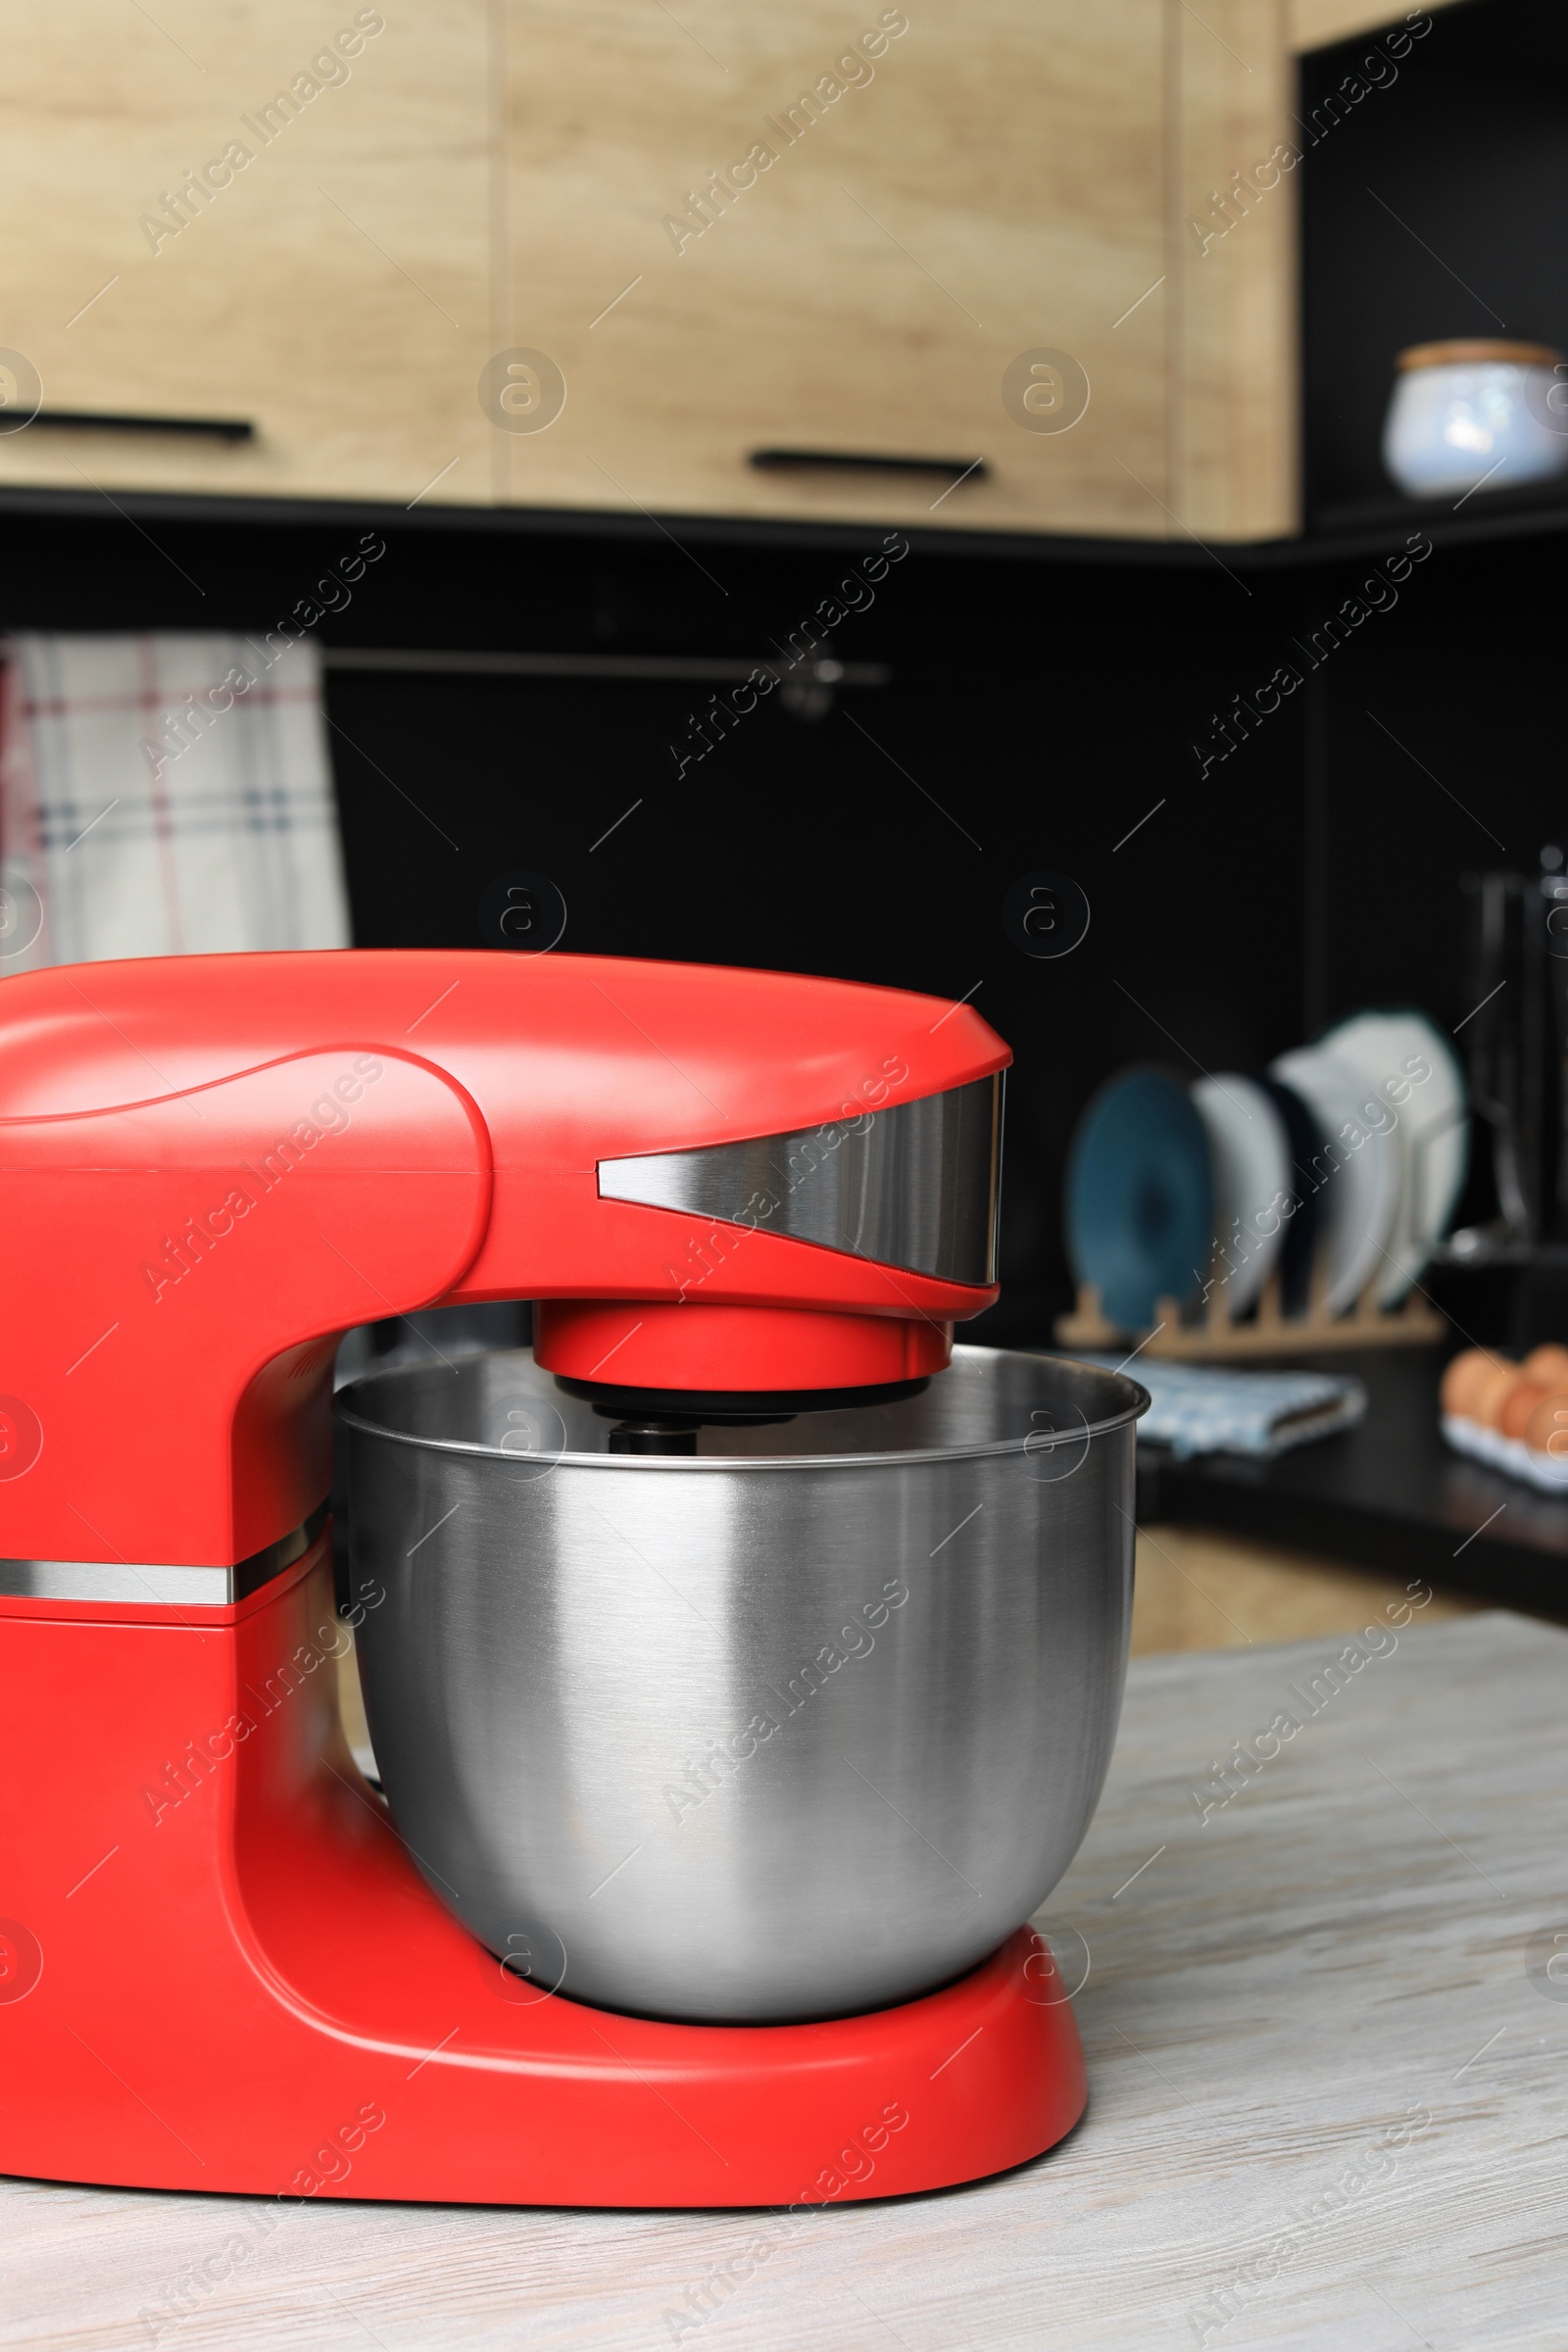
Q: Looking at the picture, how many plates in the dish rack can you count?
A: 5